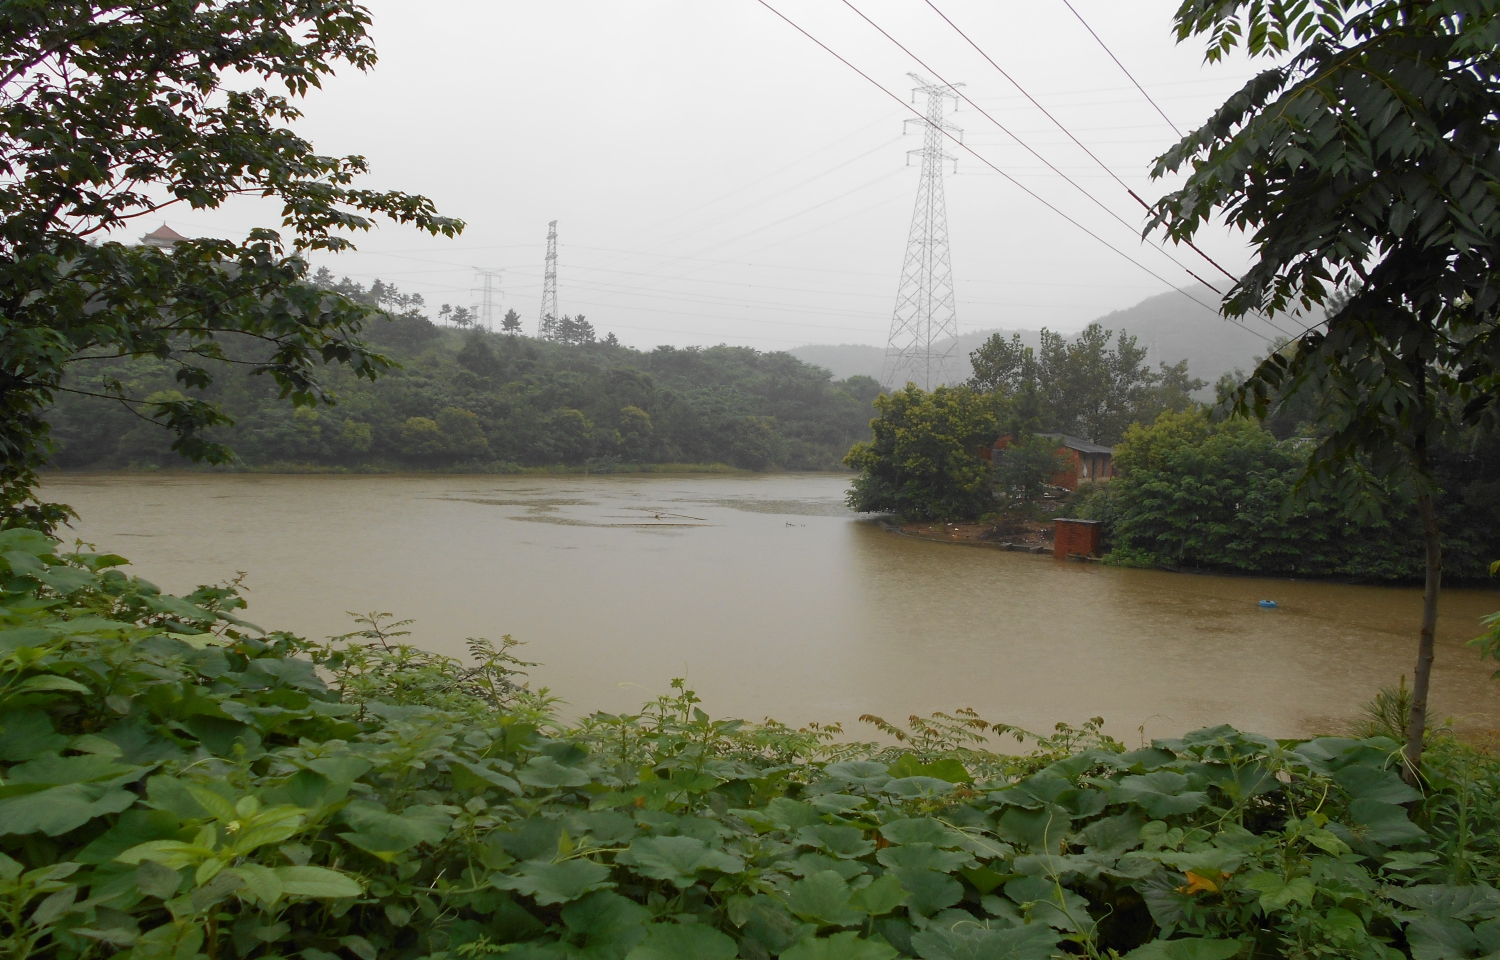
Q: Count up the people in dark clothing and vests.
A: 0